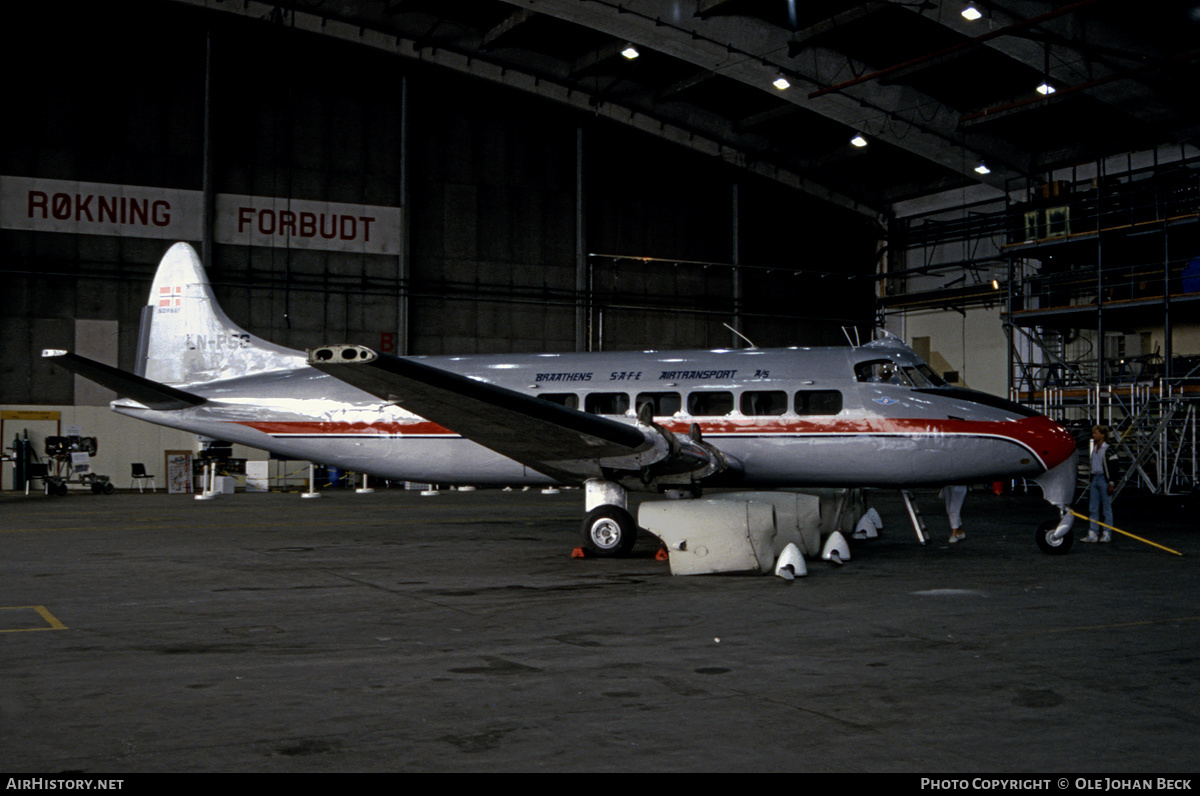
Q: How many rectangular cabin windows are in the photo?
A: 6